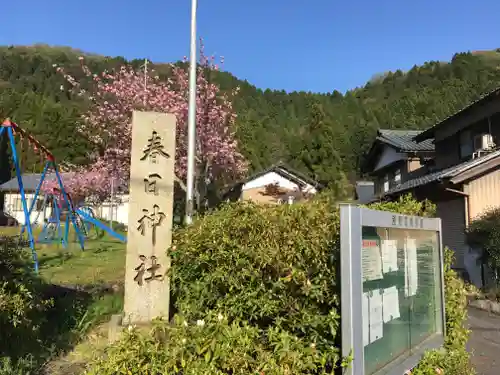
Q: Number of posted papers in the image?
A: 6